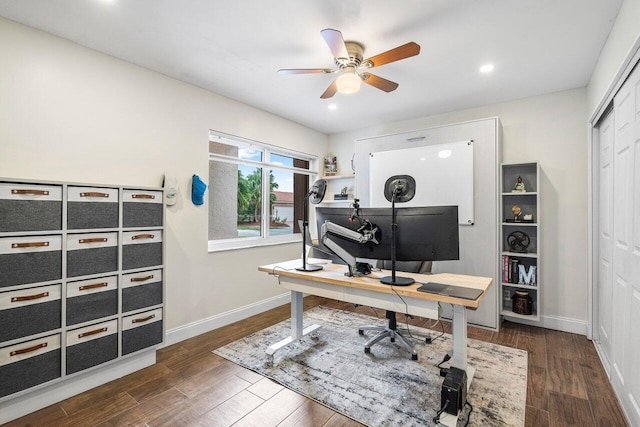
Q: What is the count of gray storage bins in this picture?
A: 12